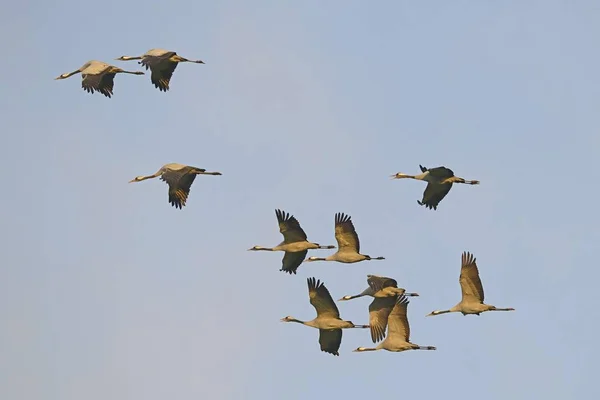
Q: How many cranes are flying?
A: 10